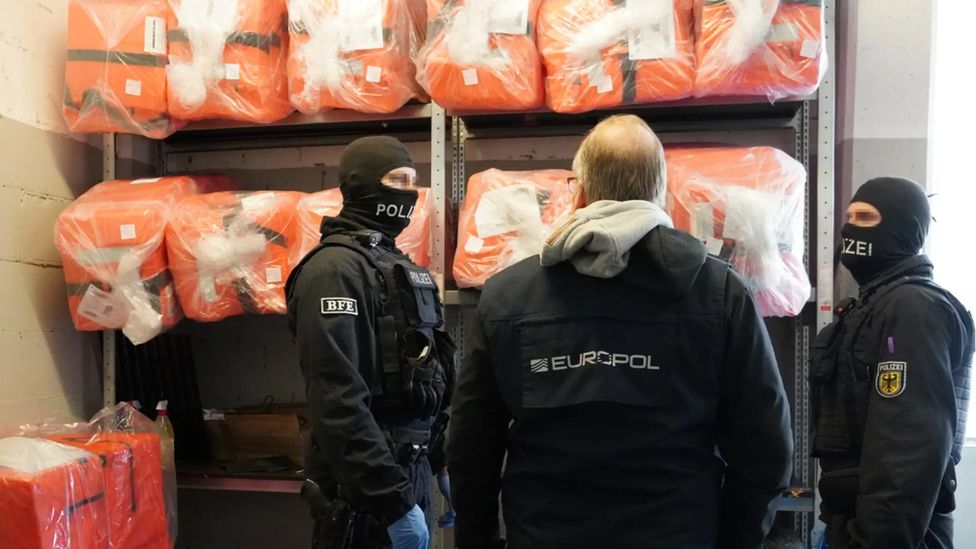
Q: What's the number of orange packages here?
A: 13